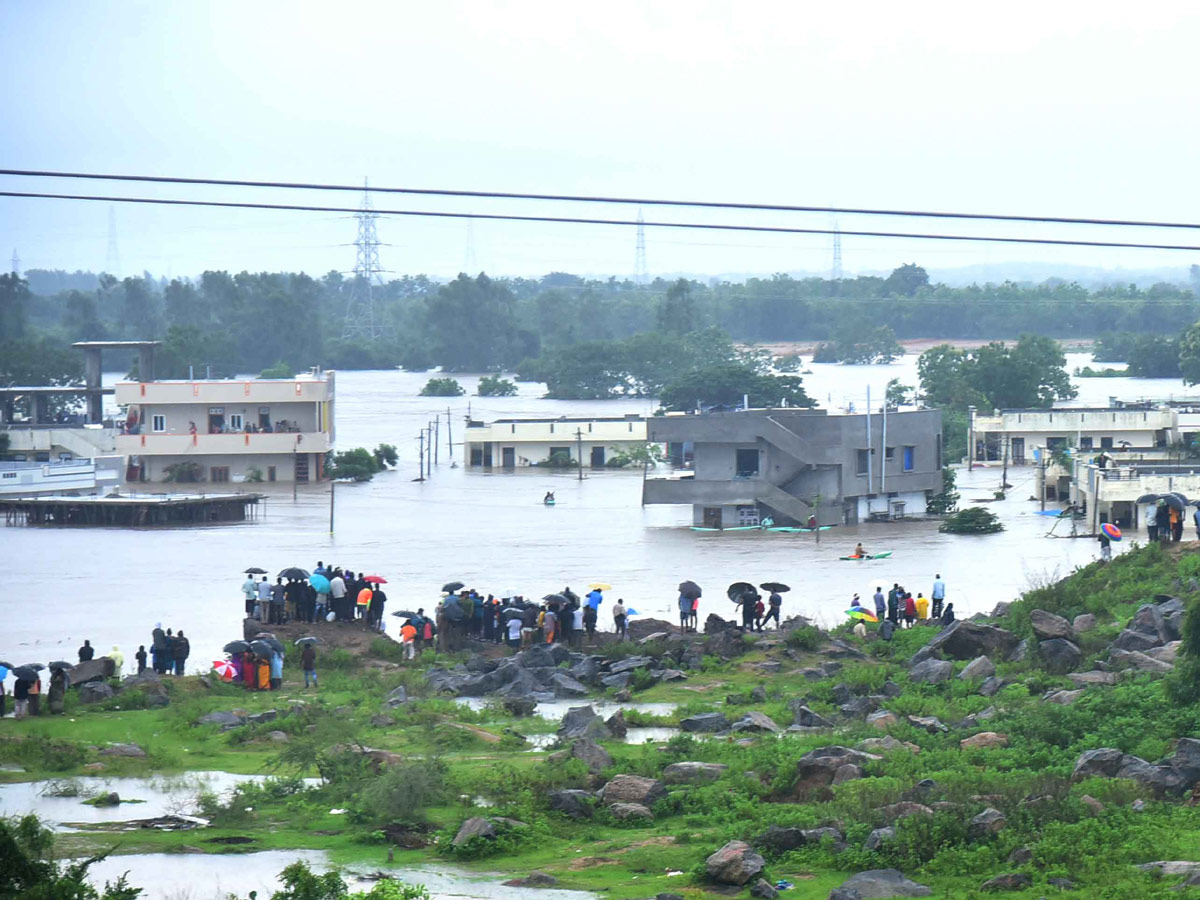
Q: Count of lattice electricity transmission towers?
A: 6